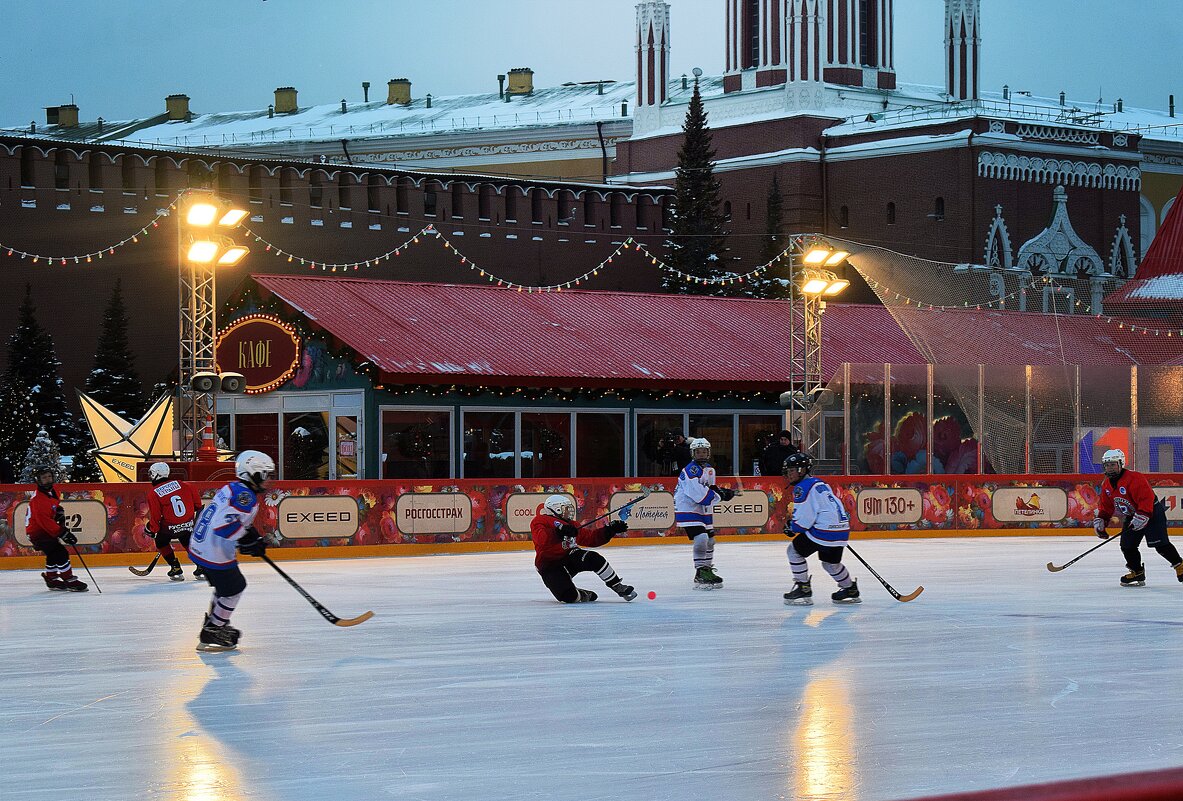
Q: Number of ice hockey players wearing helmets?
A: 7